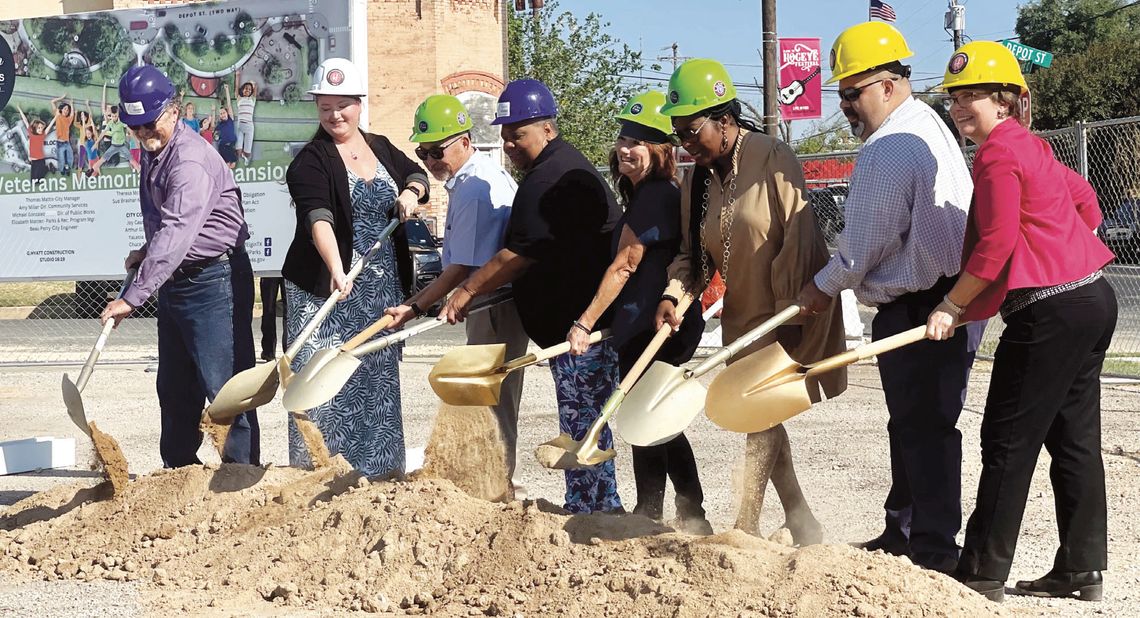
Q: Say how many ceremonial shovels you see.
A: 8